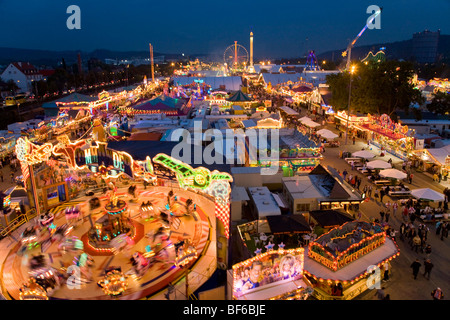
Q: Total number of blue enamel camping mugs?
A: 0